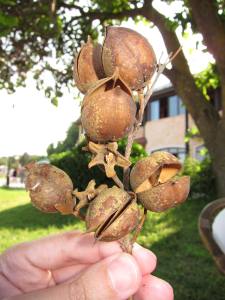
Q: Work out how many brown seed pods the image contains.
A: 6